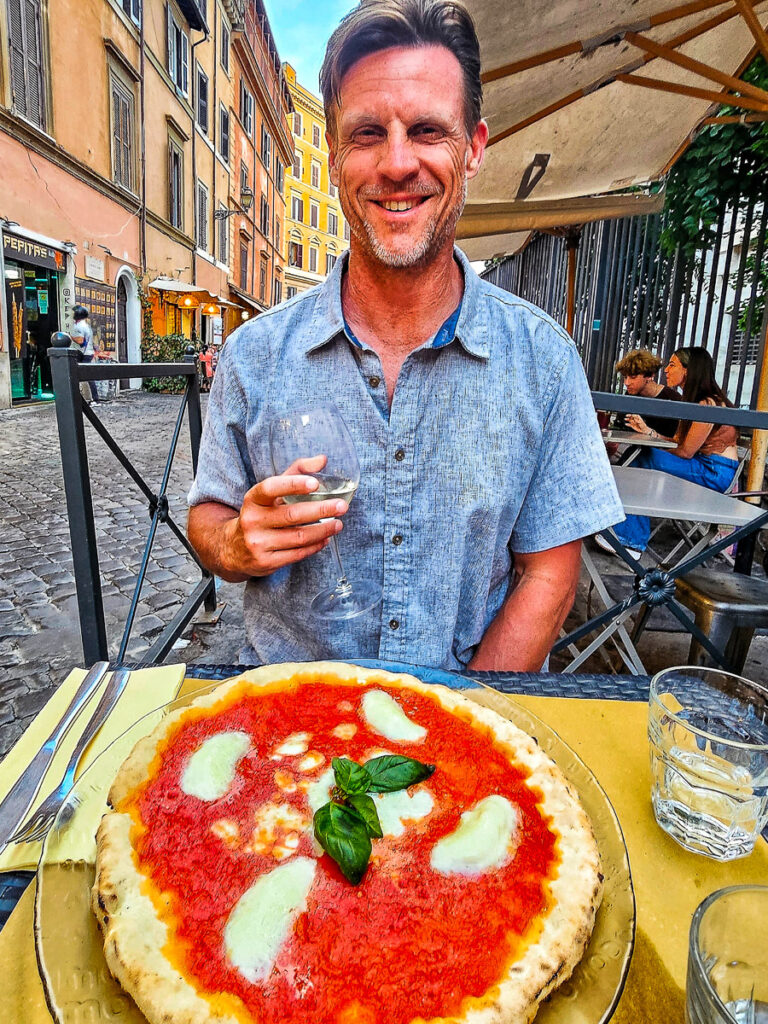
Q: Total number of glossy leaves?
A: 4